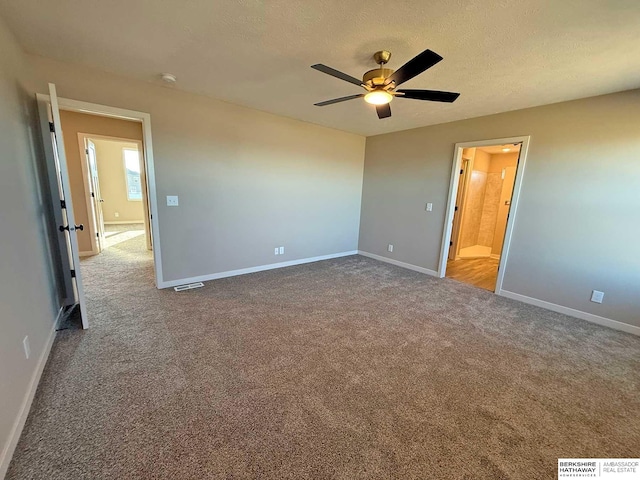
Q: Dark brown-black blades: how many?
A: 5